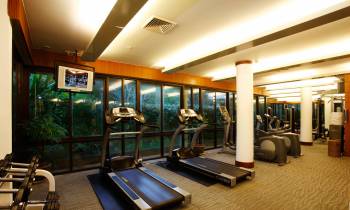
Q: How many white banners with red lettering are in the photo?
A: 0